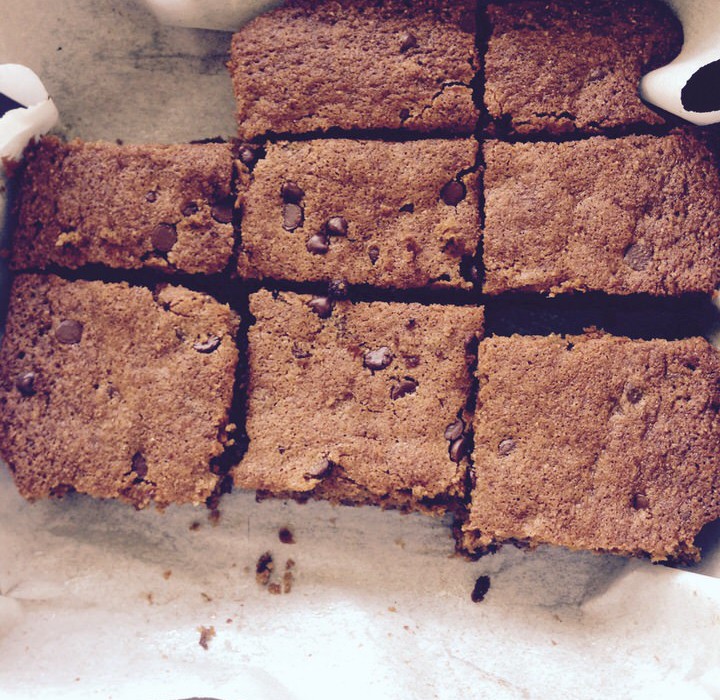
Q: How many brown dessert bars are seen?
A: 8